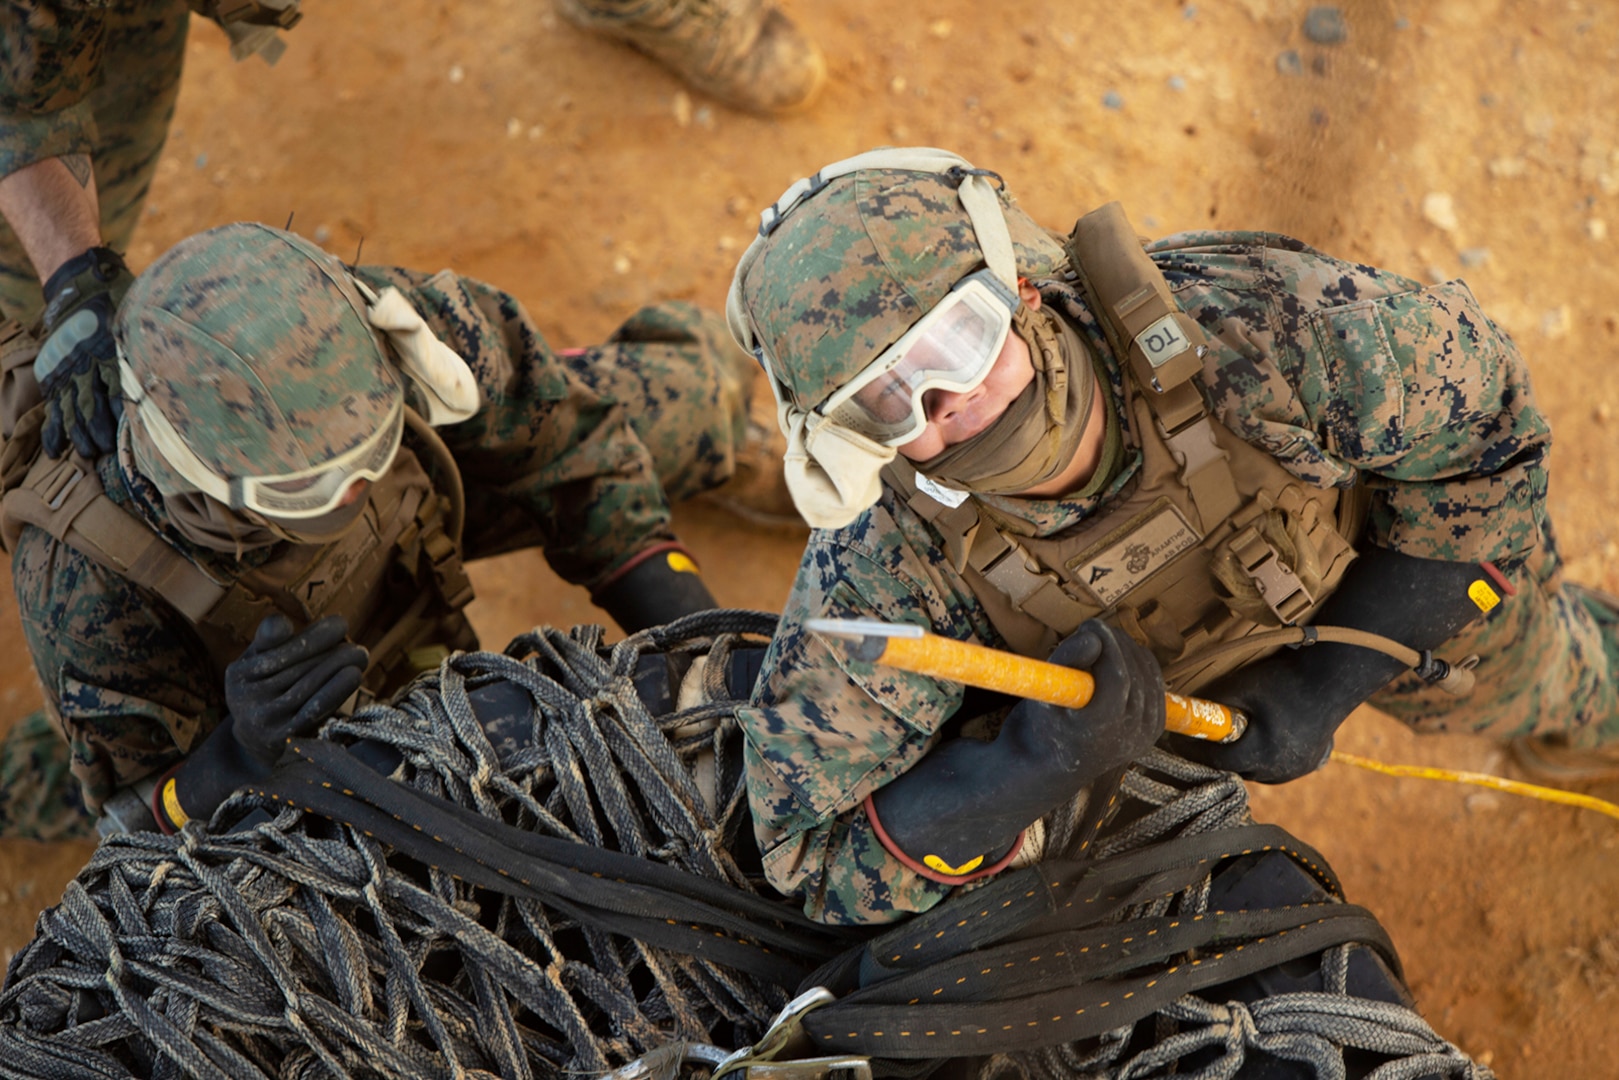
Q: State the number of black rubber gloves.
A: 4